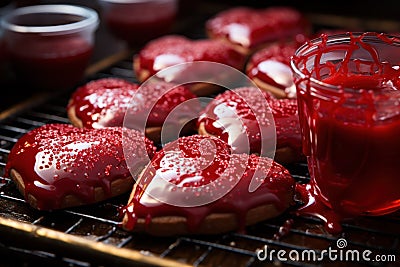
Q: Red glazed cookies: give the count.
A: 7